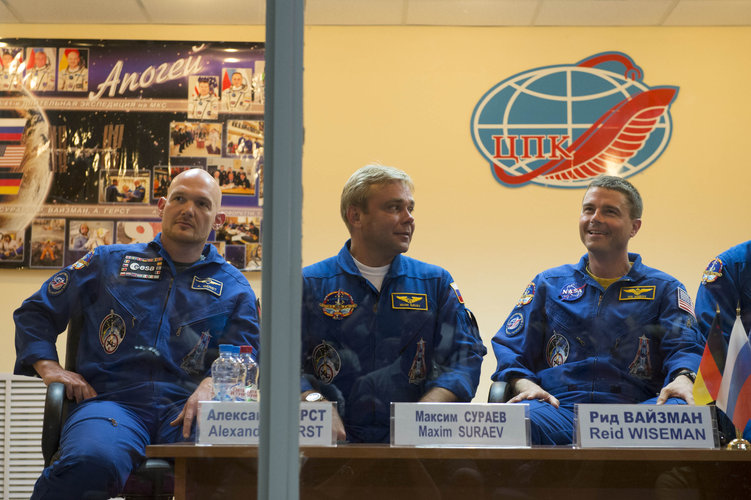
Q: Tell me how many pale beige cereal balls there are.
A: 0